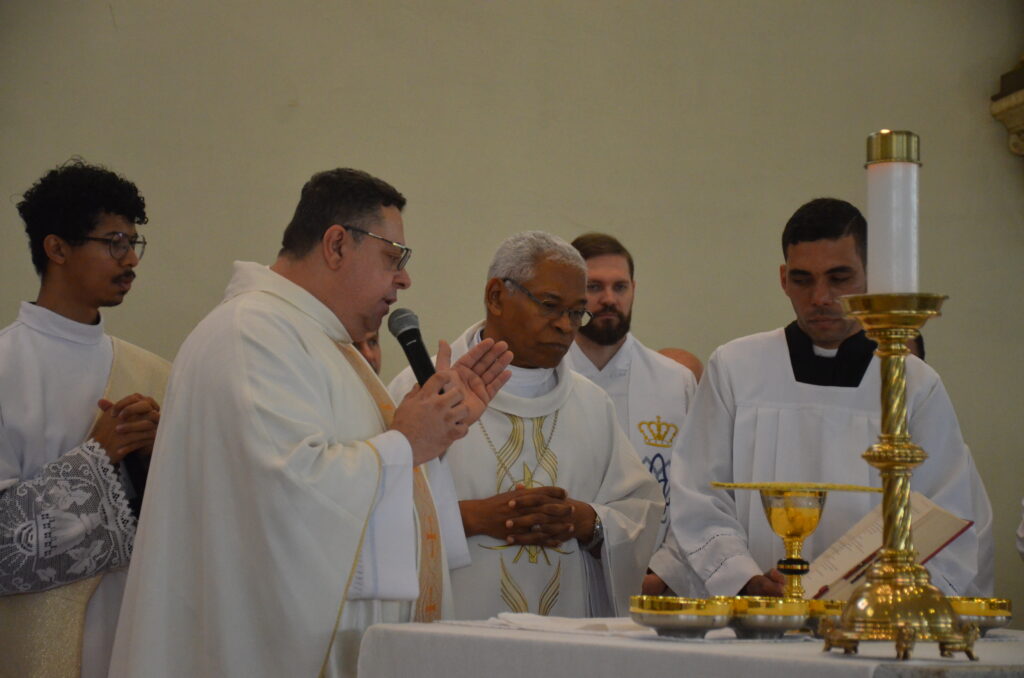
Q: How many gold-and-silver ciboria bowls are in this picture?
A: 4